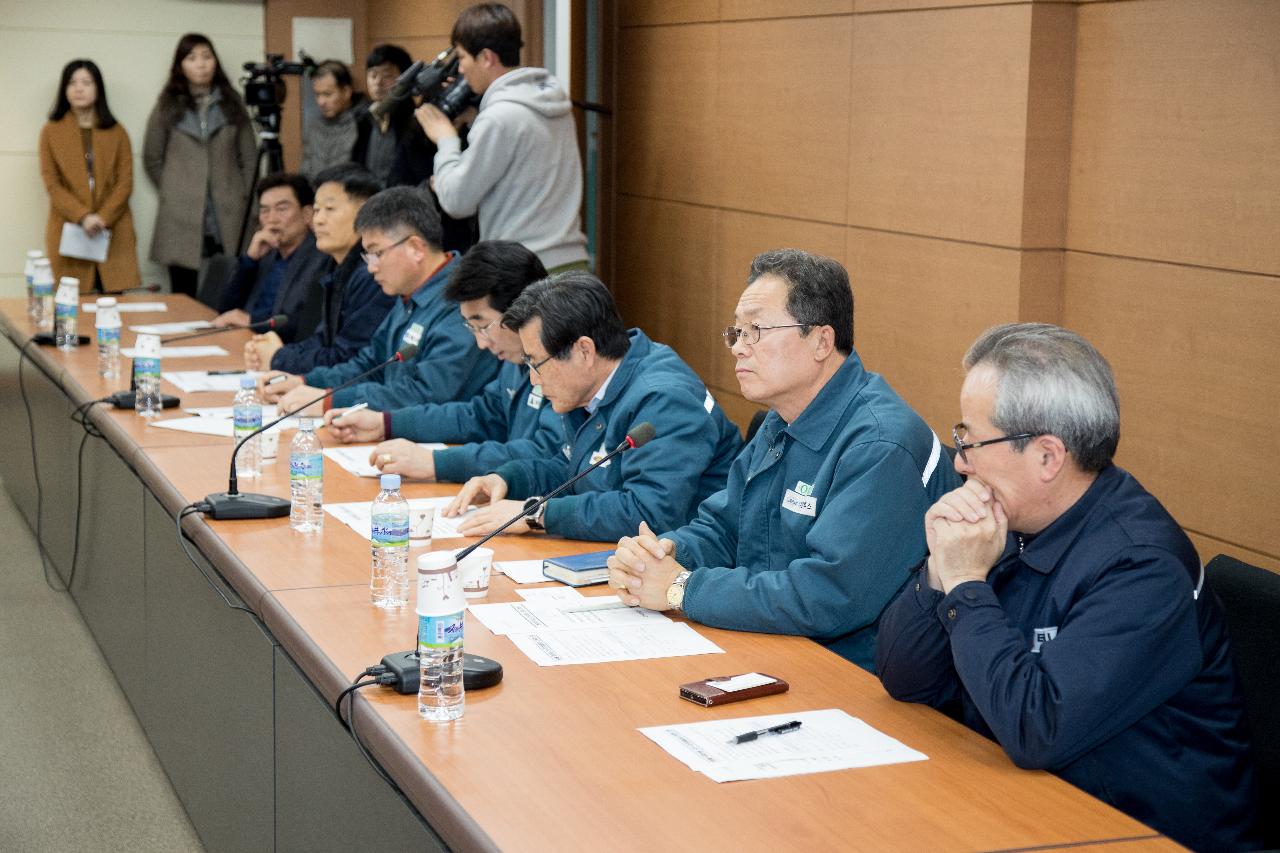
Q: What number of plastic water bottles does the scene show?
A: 9